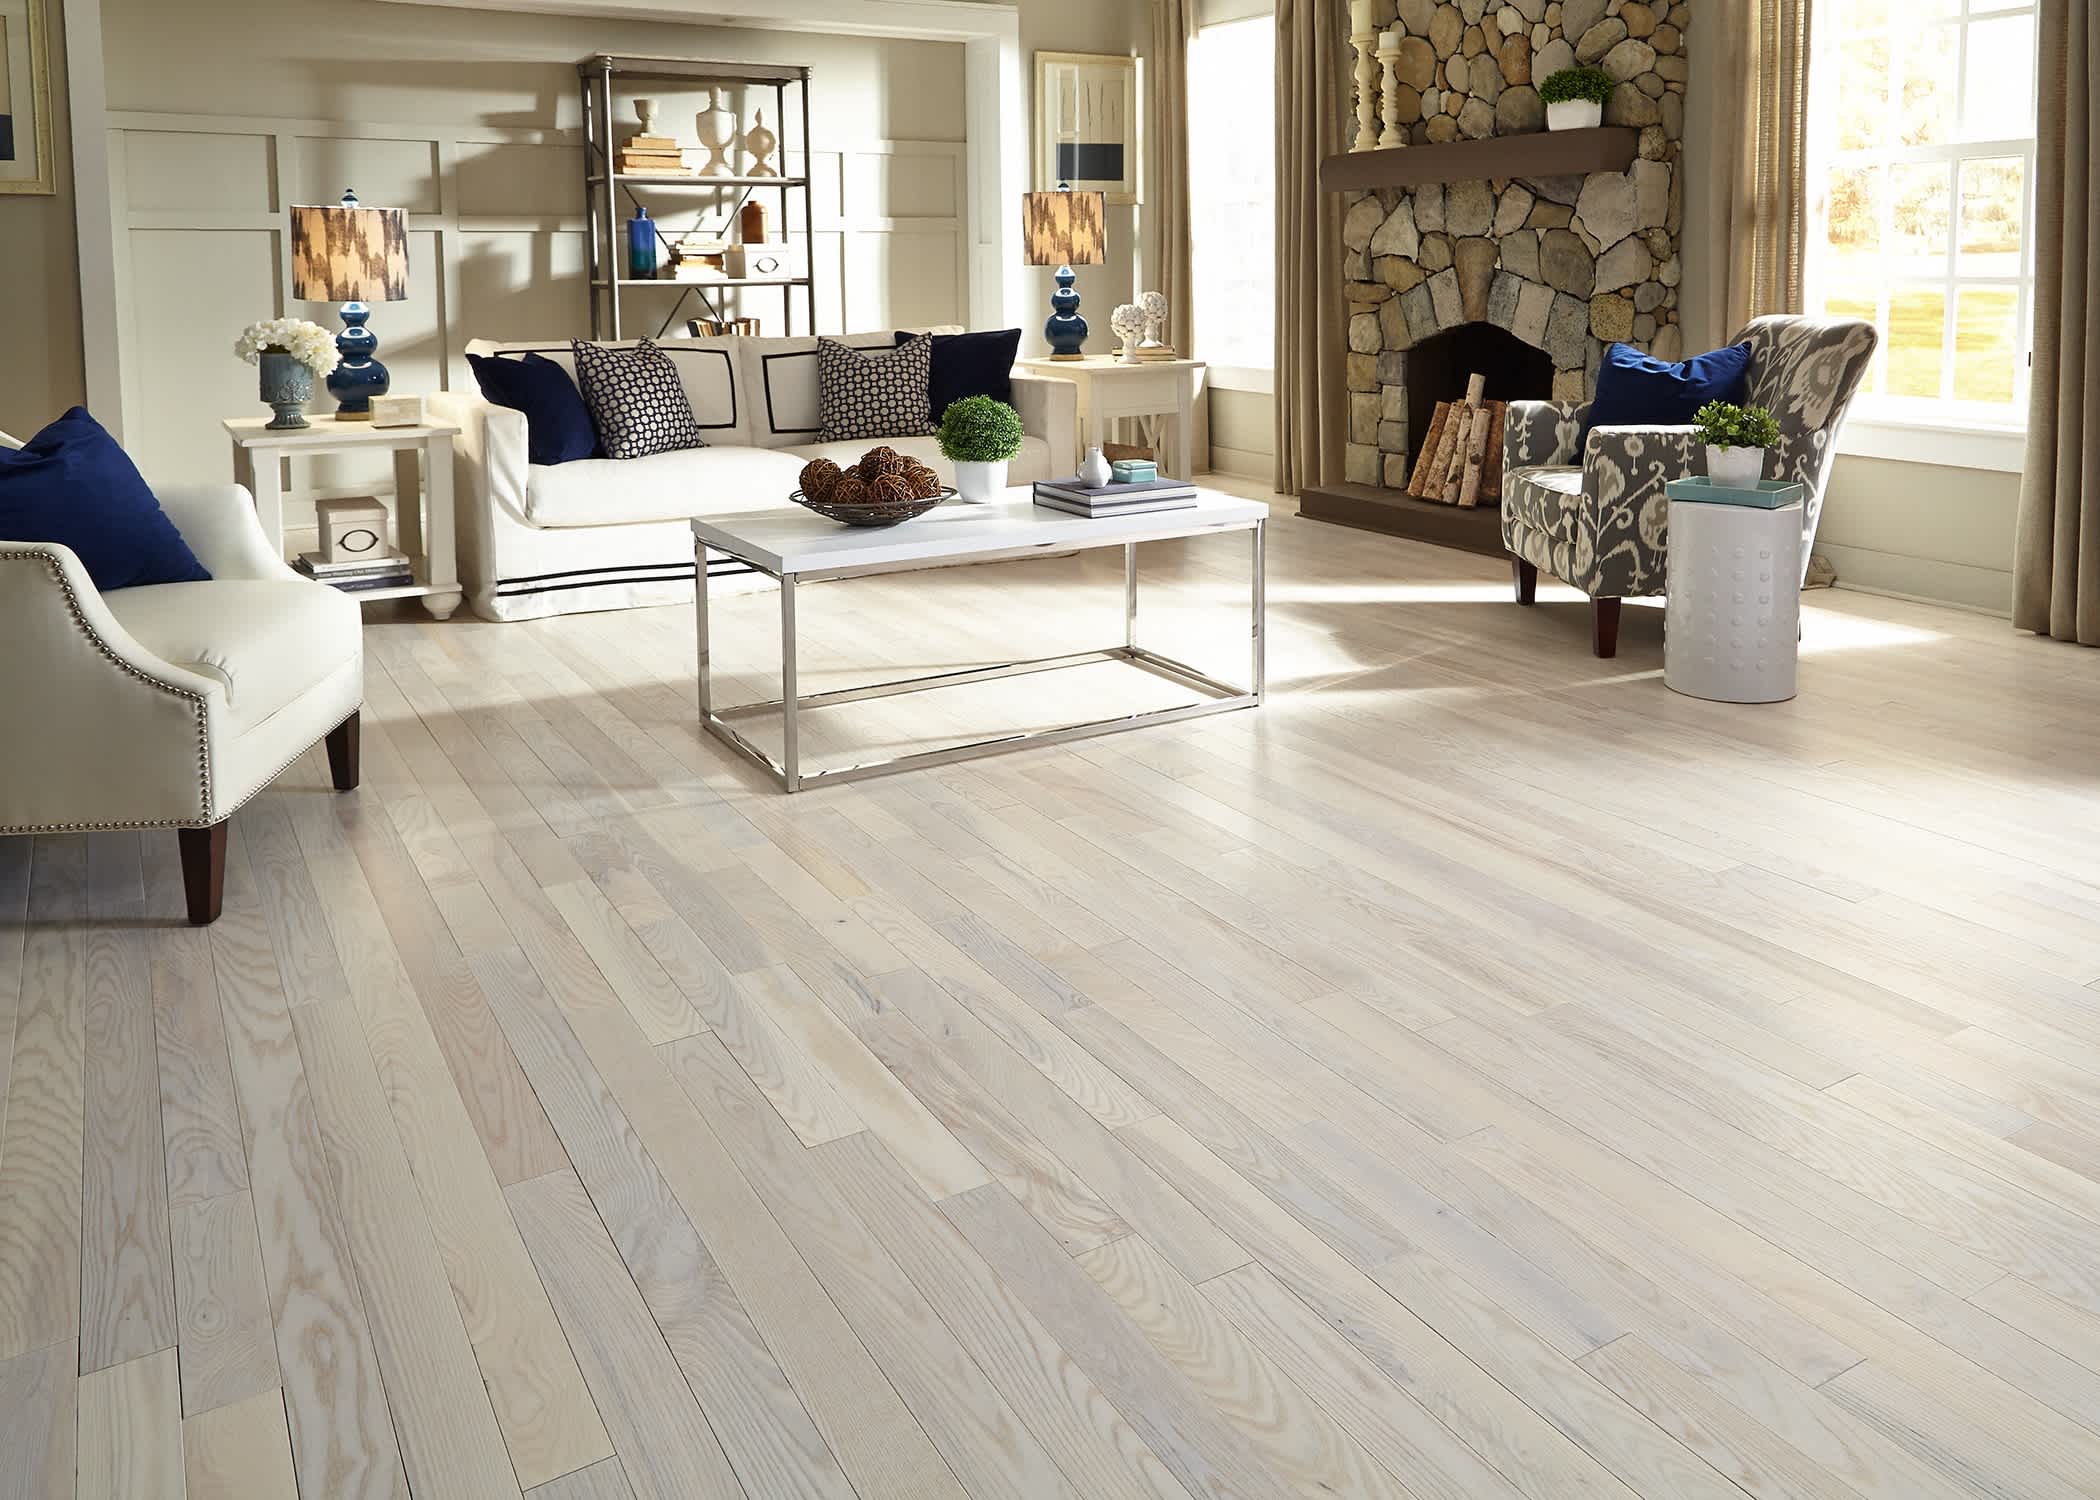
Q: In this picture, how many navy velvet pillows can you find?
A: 4